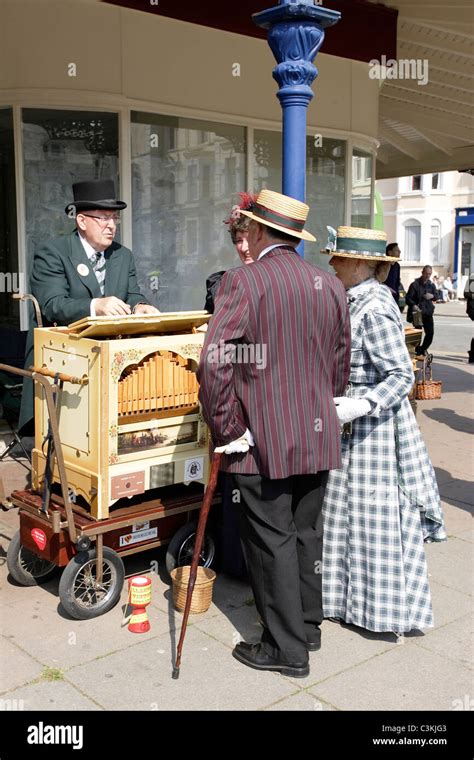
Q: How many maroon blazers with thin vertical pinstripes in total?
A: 1